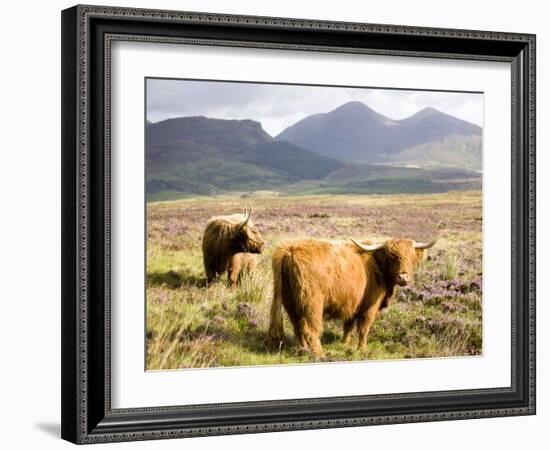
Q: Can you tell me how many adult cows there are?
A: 2